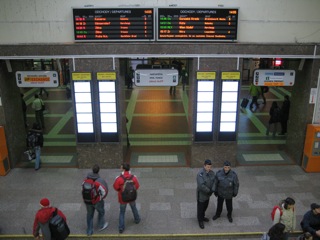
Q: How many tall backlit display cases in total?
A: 4